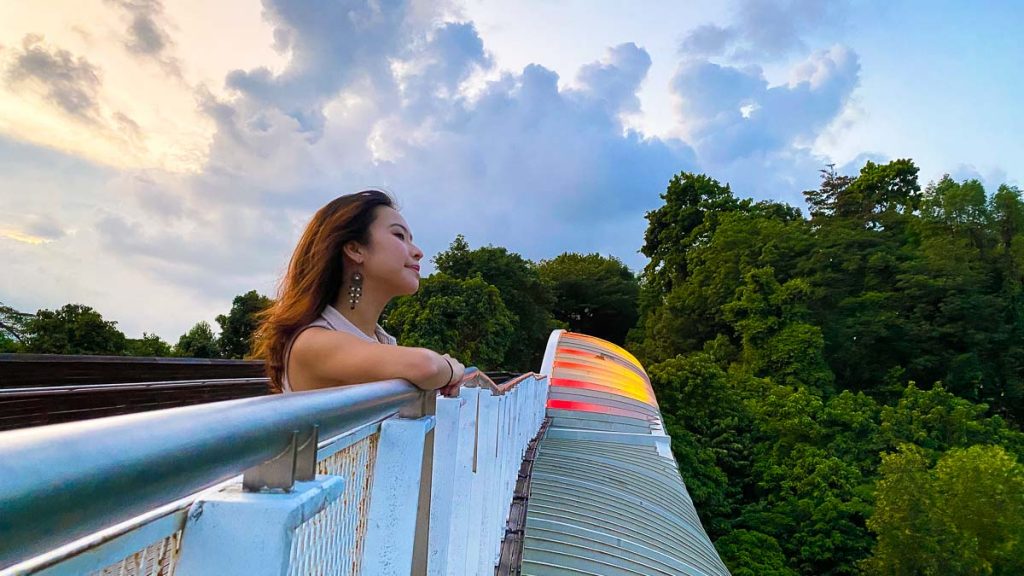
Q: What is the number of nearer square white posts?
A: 2